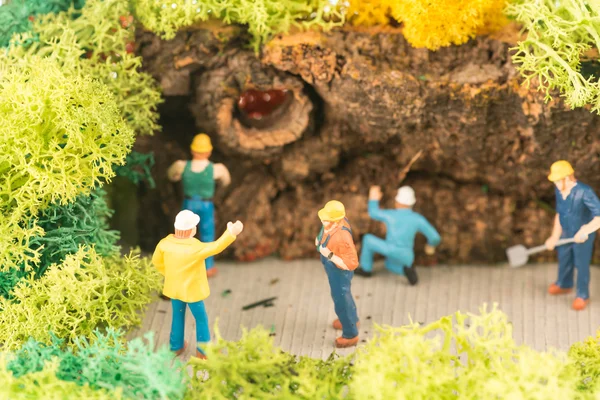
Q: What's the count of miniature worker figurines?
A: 5